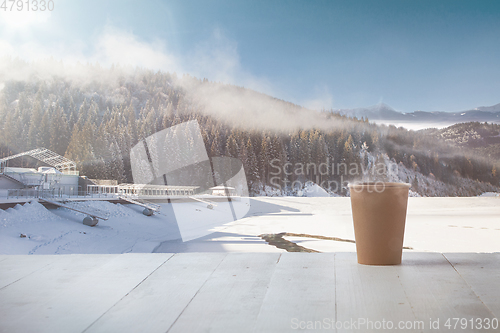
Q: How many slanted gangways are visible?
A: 3